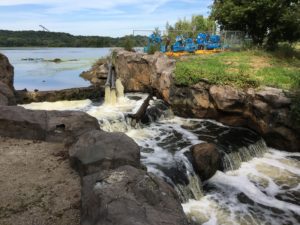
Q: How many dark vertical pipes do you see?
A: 2